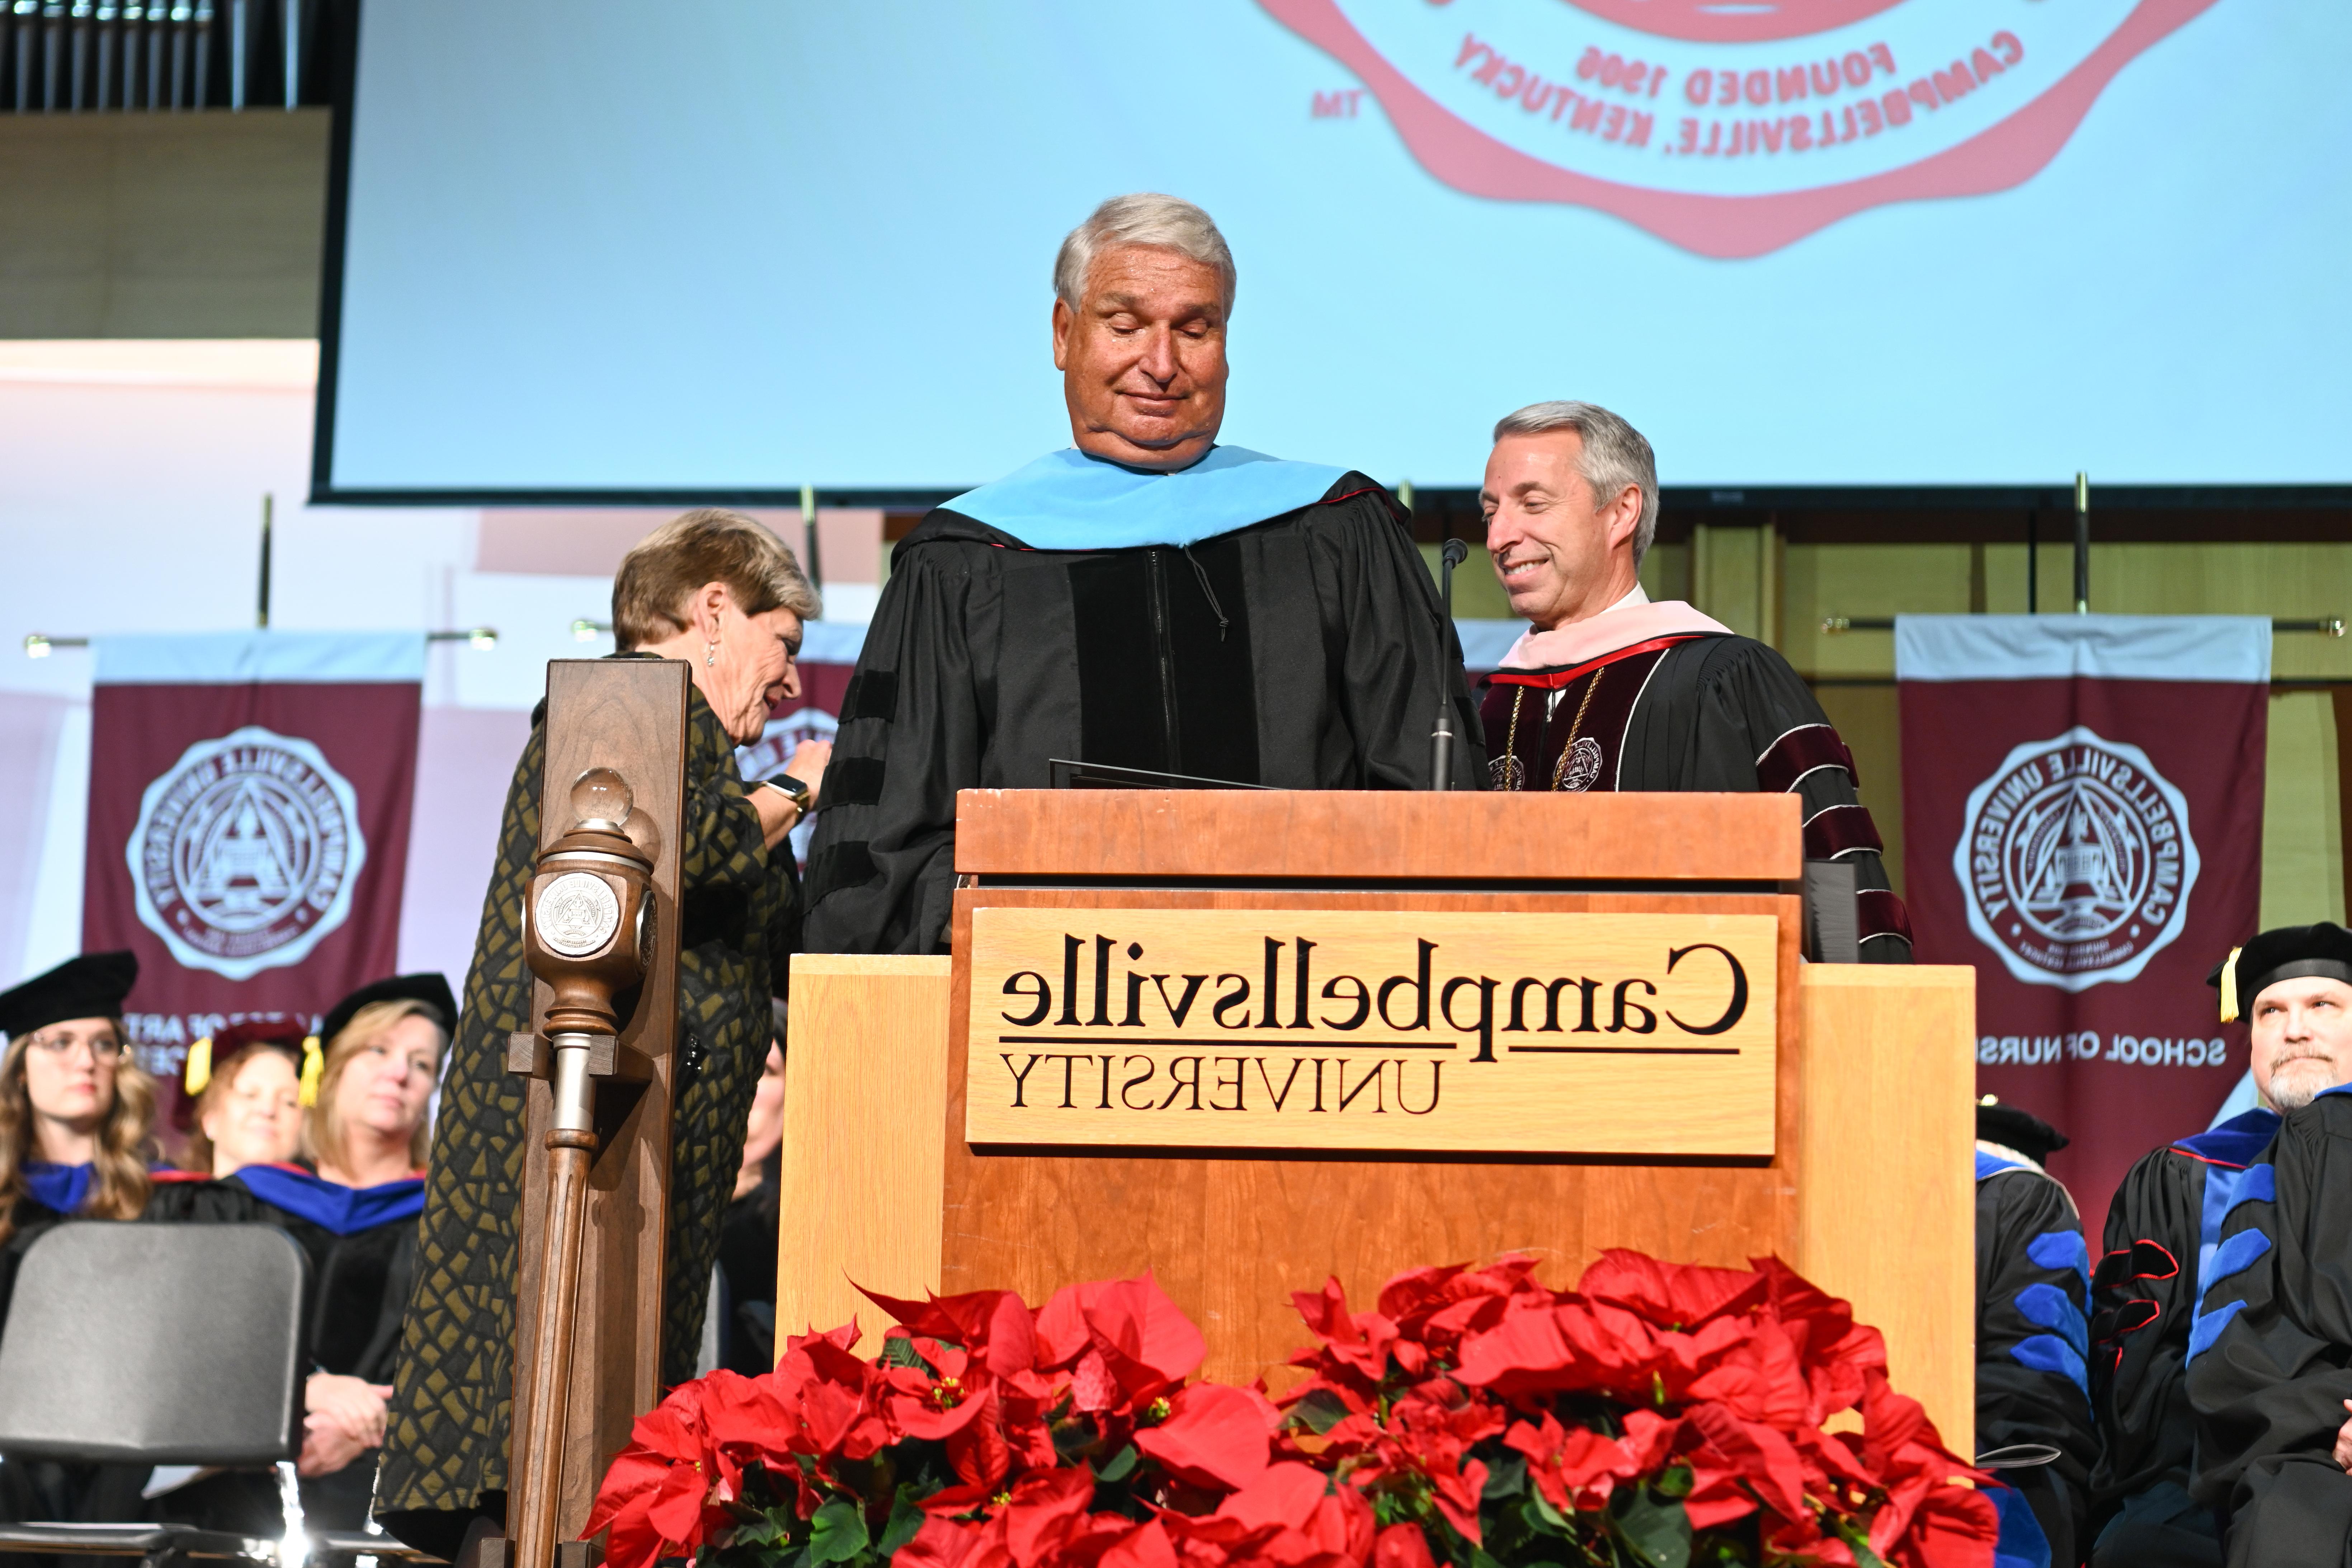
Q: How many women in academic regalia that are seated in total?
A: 3